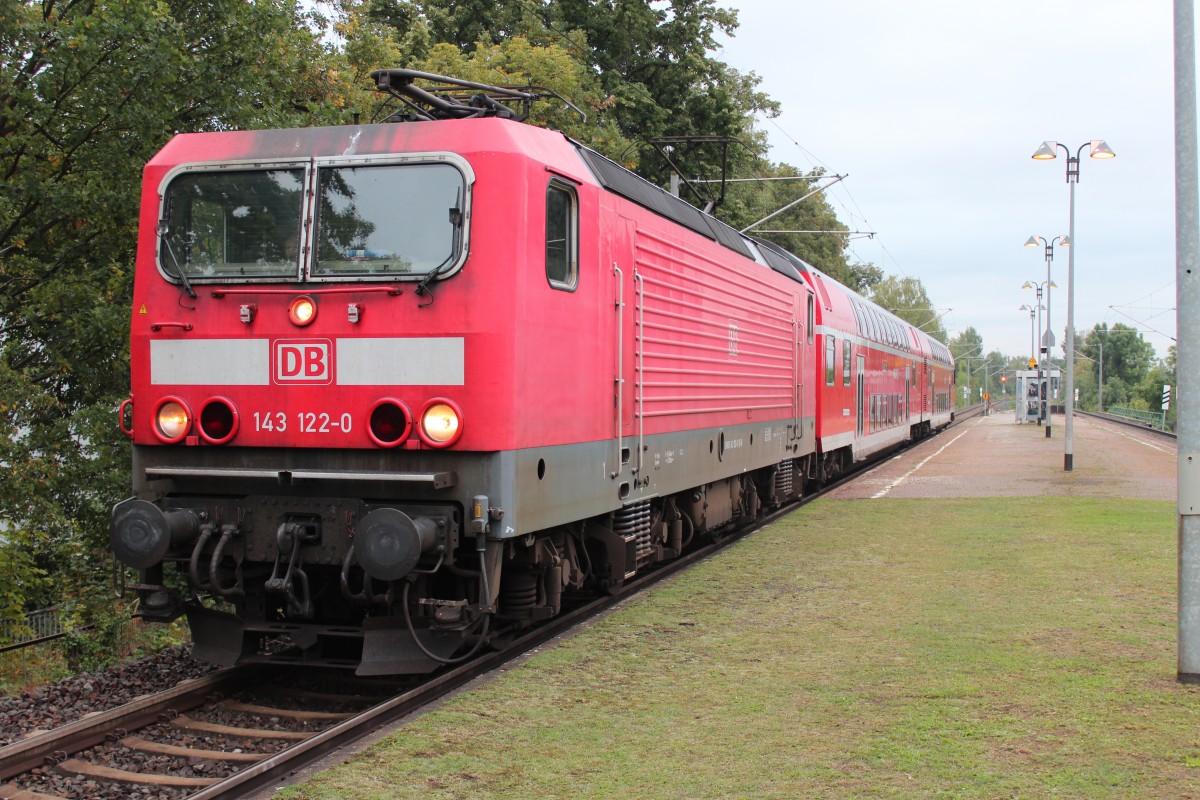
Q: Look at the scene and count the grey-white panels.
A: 2